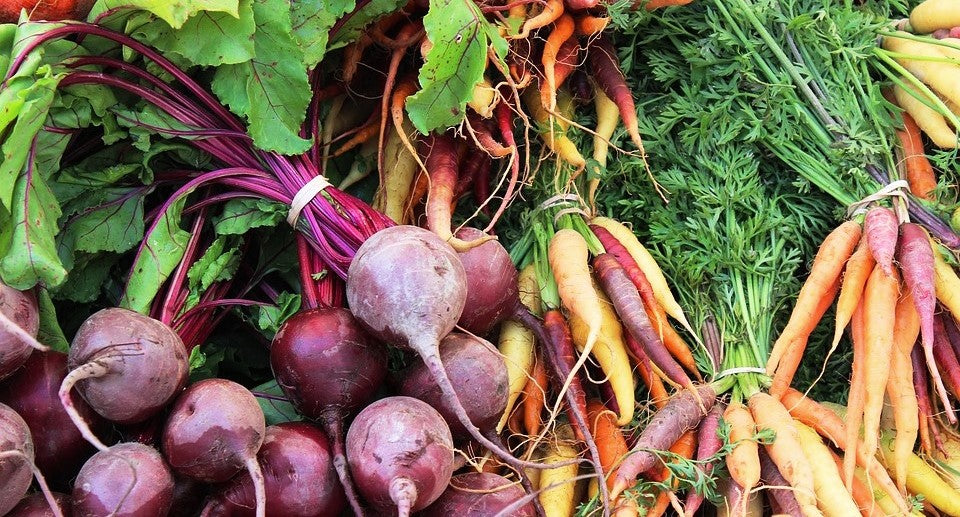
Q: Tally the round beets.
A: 14